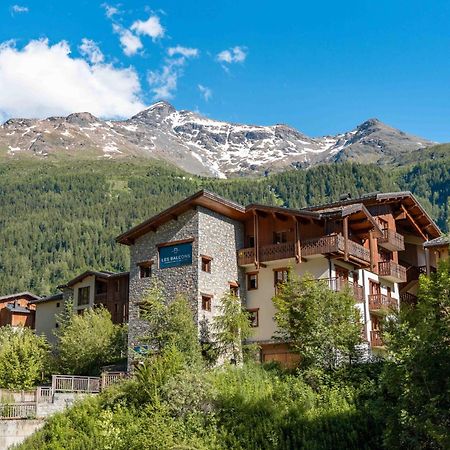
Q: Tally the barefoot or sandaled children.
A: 0